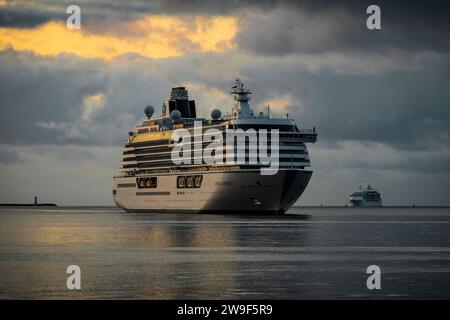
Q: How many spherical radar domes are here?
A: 3